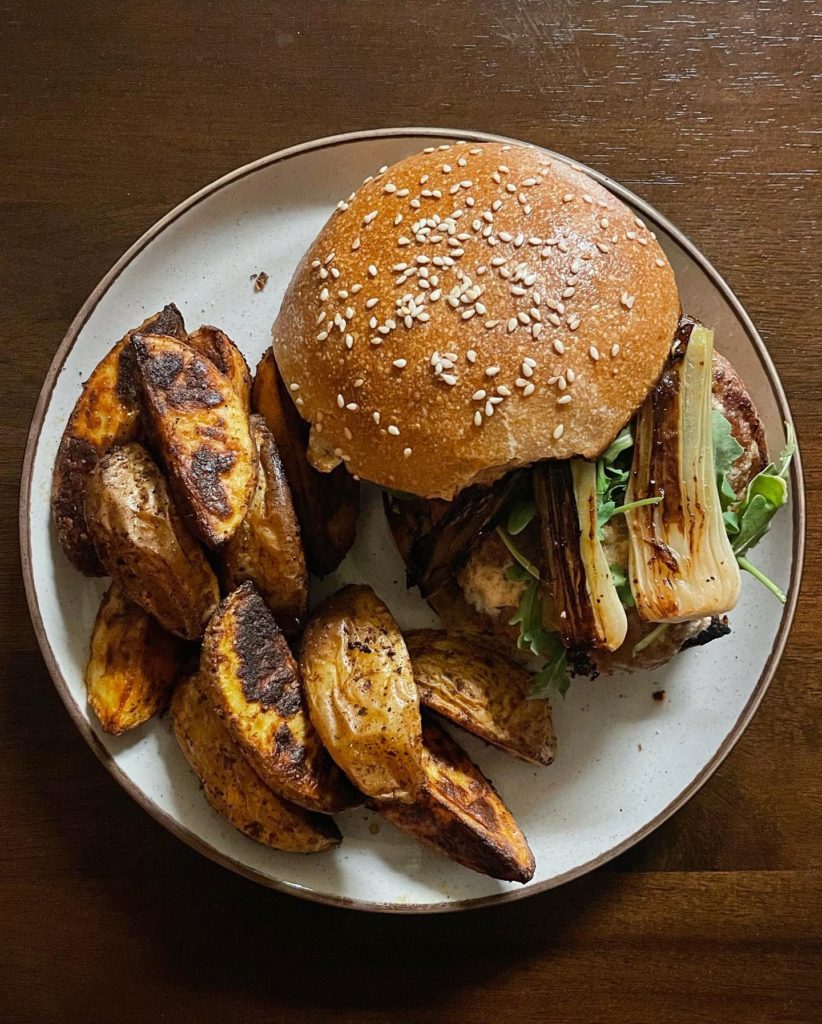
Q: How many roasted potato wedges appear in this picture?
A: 12